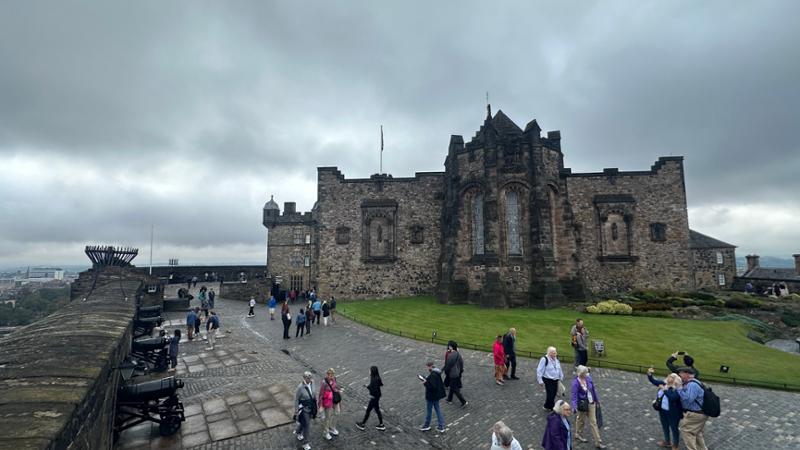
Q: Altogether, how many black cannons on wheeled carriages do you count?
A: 4